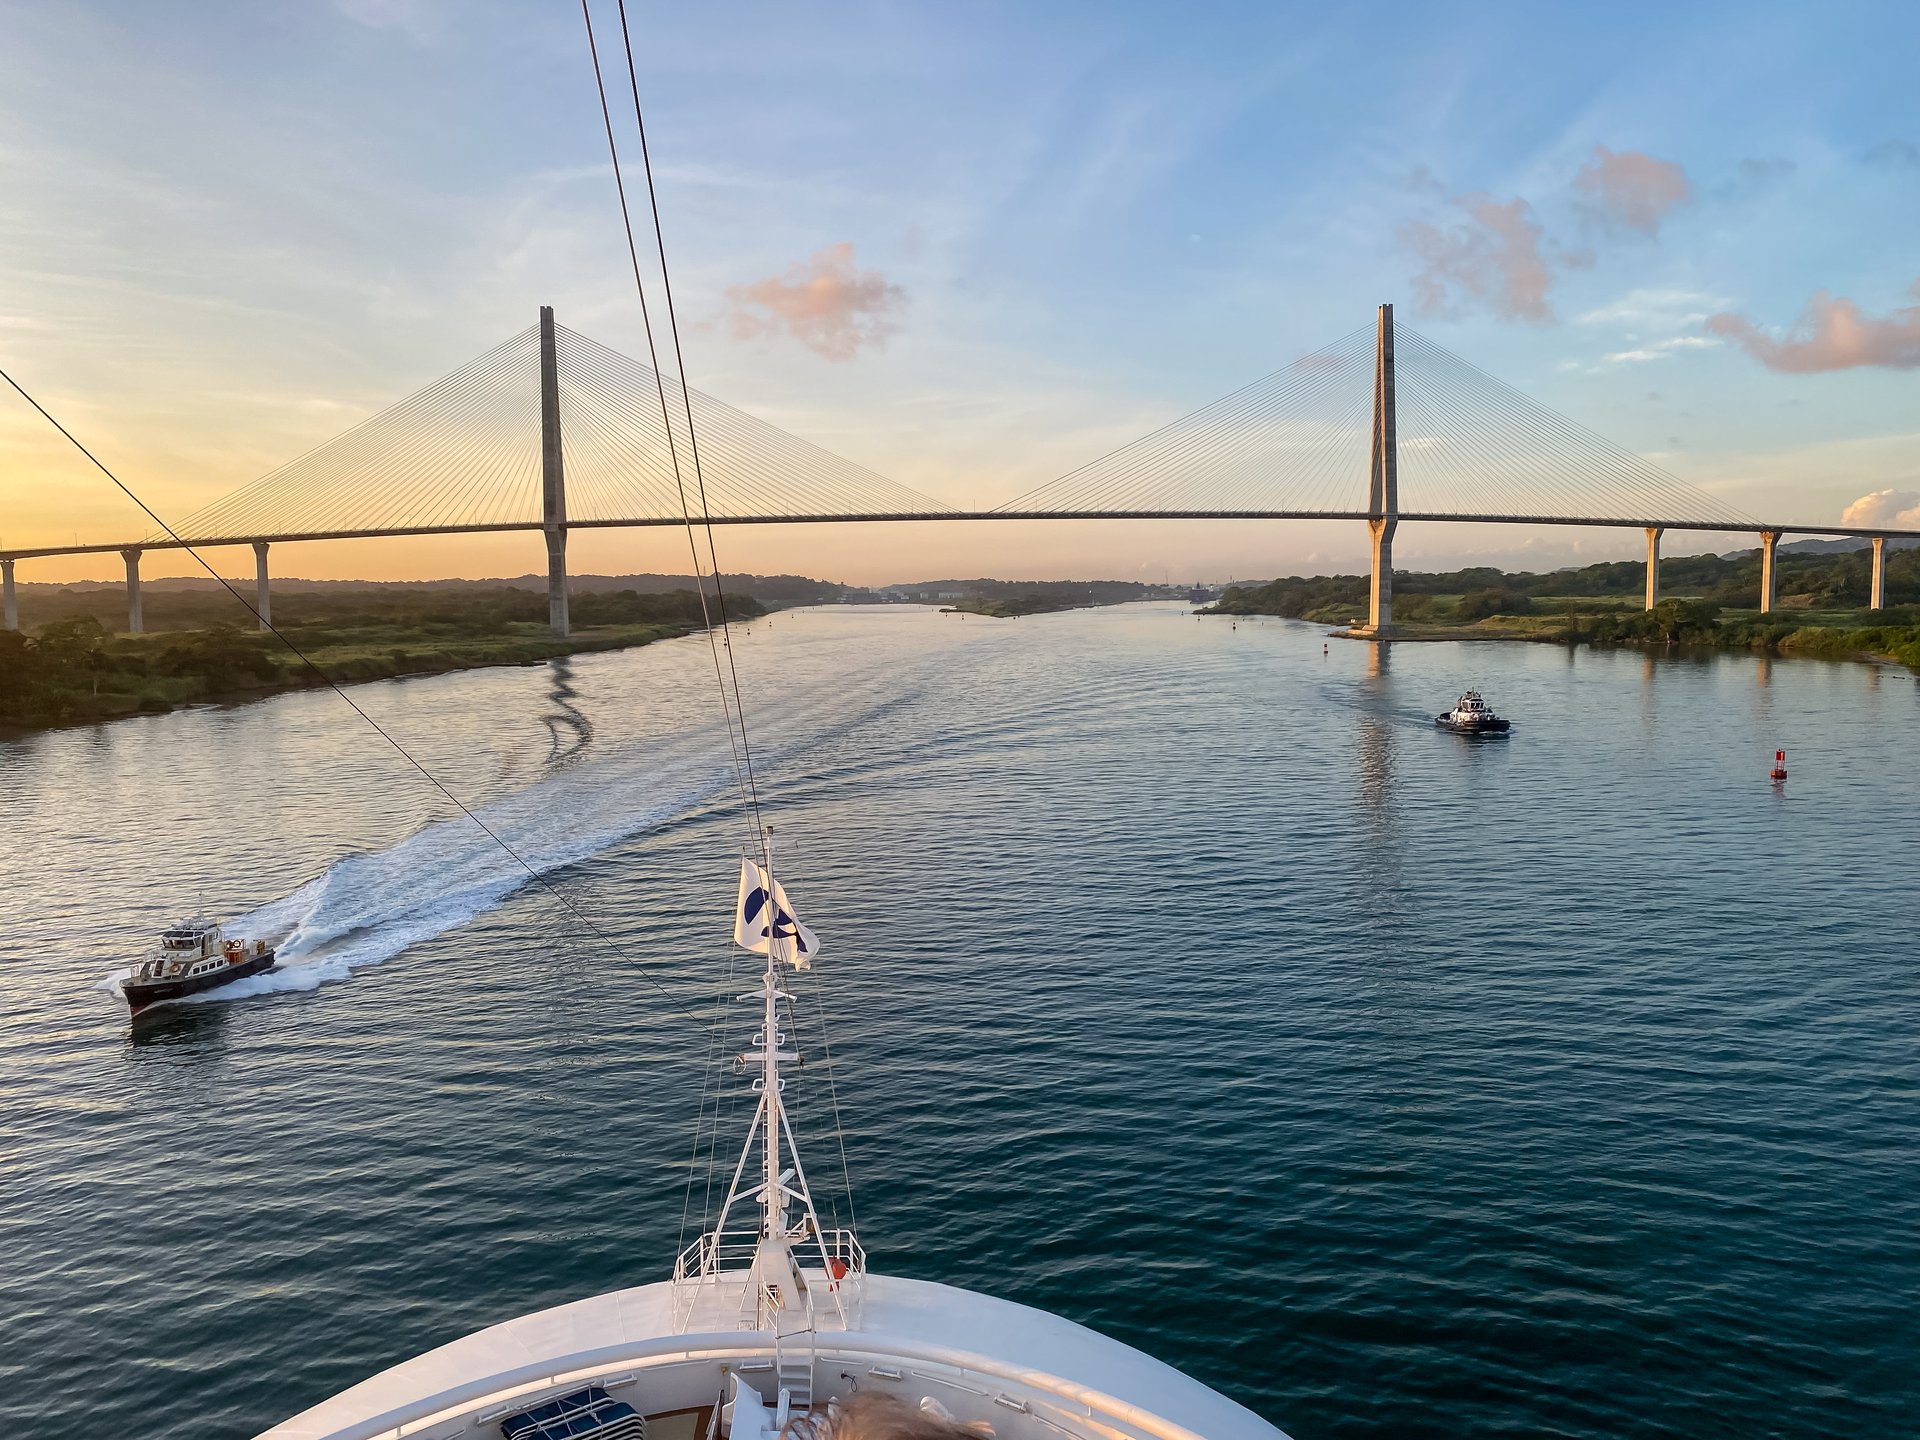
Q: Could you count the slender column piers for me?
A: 6